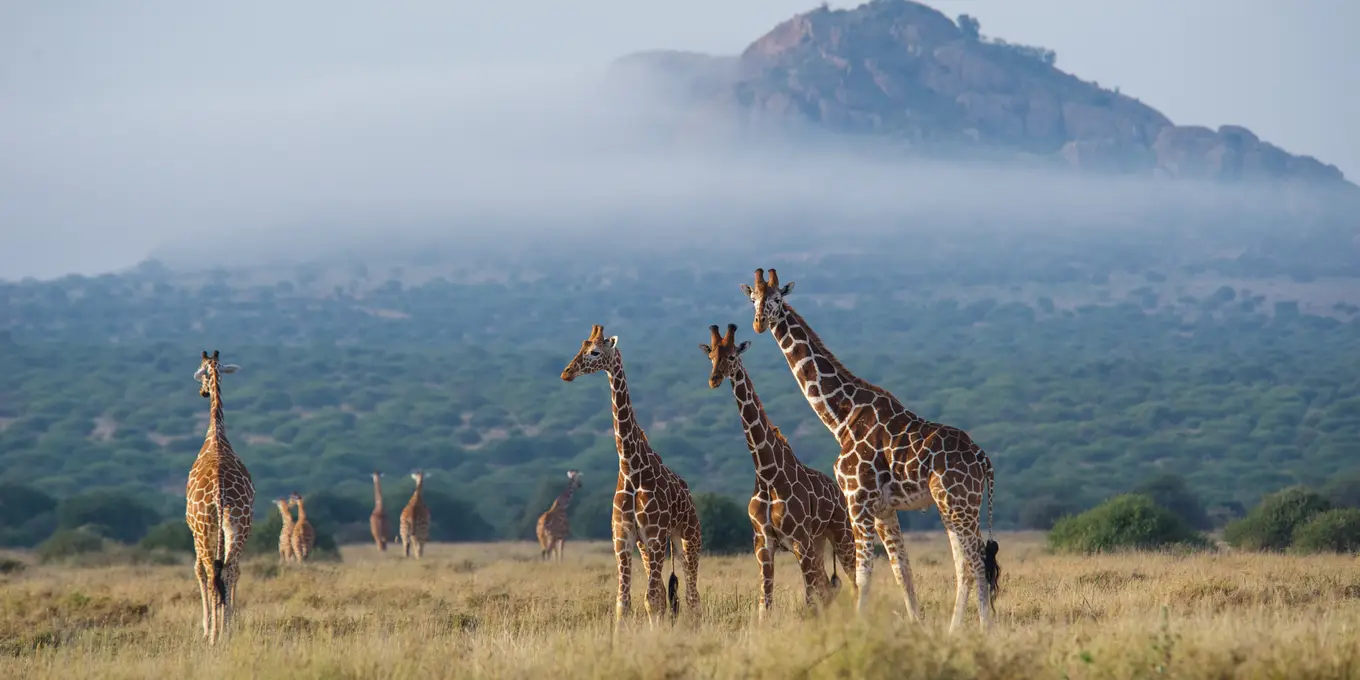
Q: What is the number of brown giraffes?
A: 9